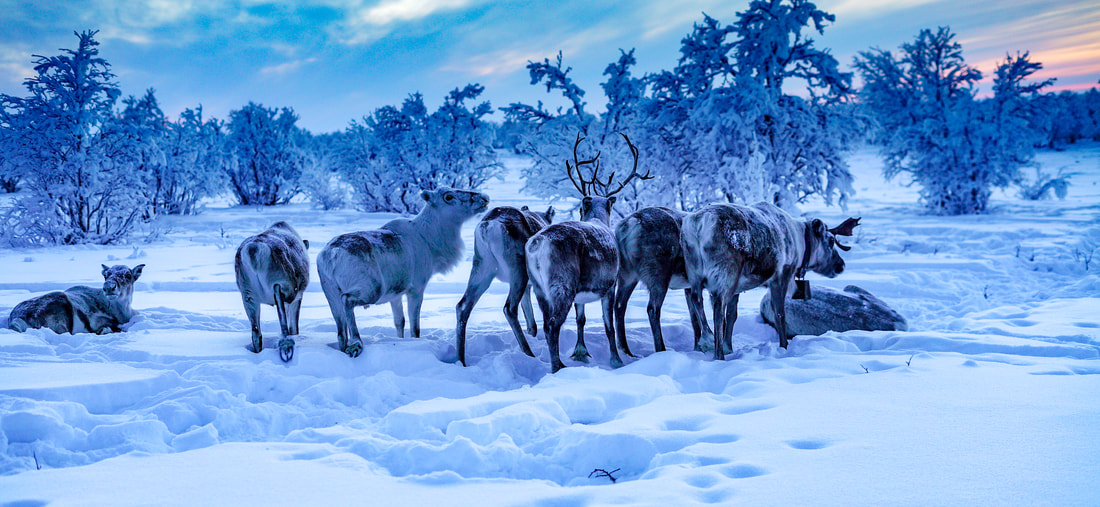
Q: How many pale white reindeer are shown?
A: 1